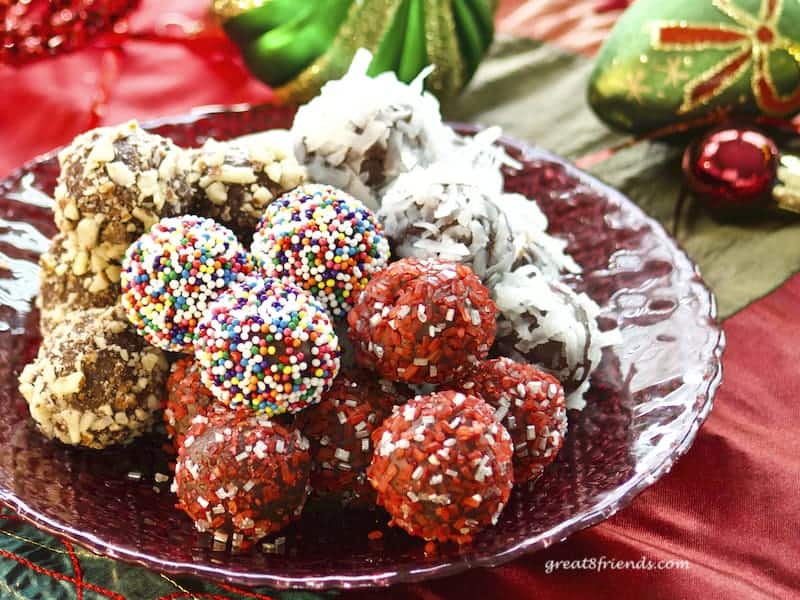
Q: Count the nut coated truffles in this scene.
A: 4